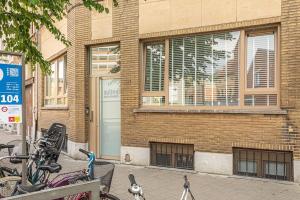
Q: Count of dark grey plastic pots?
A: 0